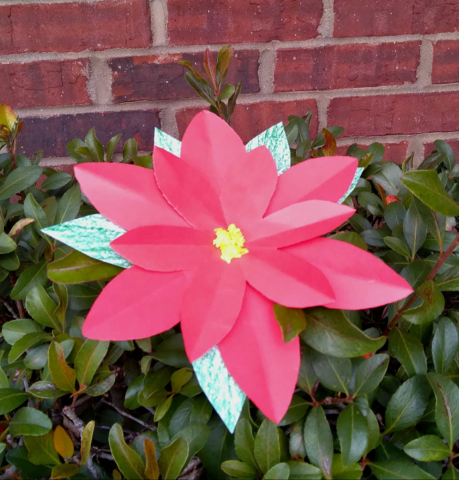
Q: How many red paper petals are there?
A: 12